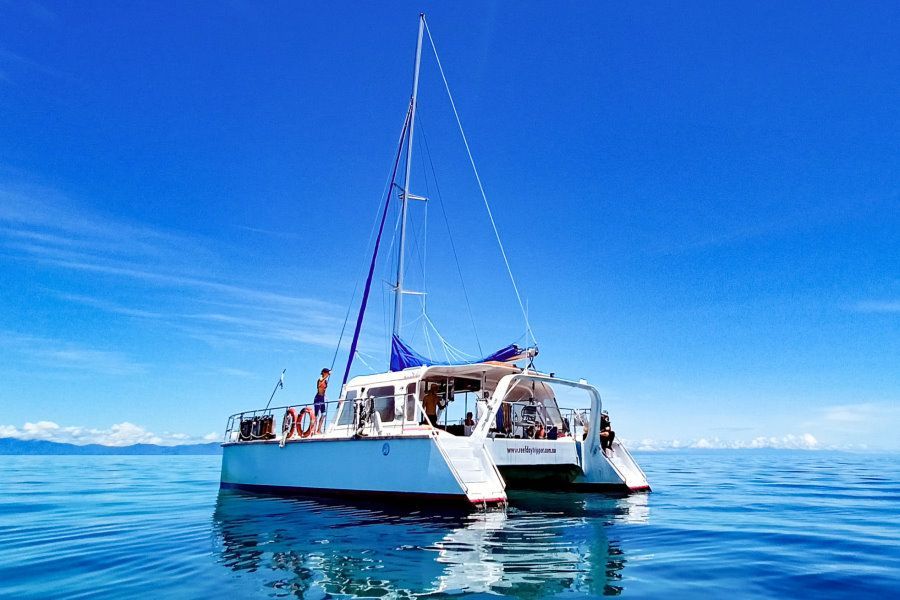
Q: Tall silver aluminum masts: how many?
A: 1